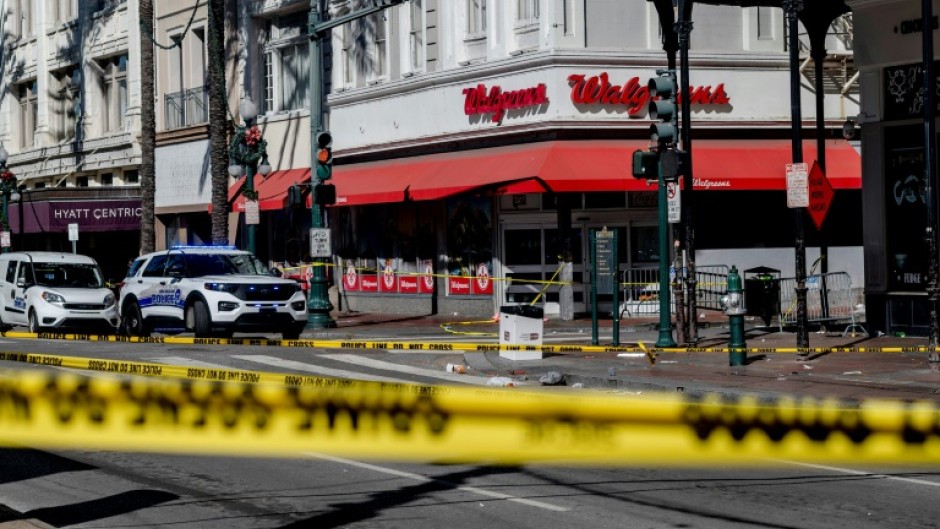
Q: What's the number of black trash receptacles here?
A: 1